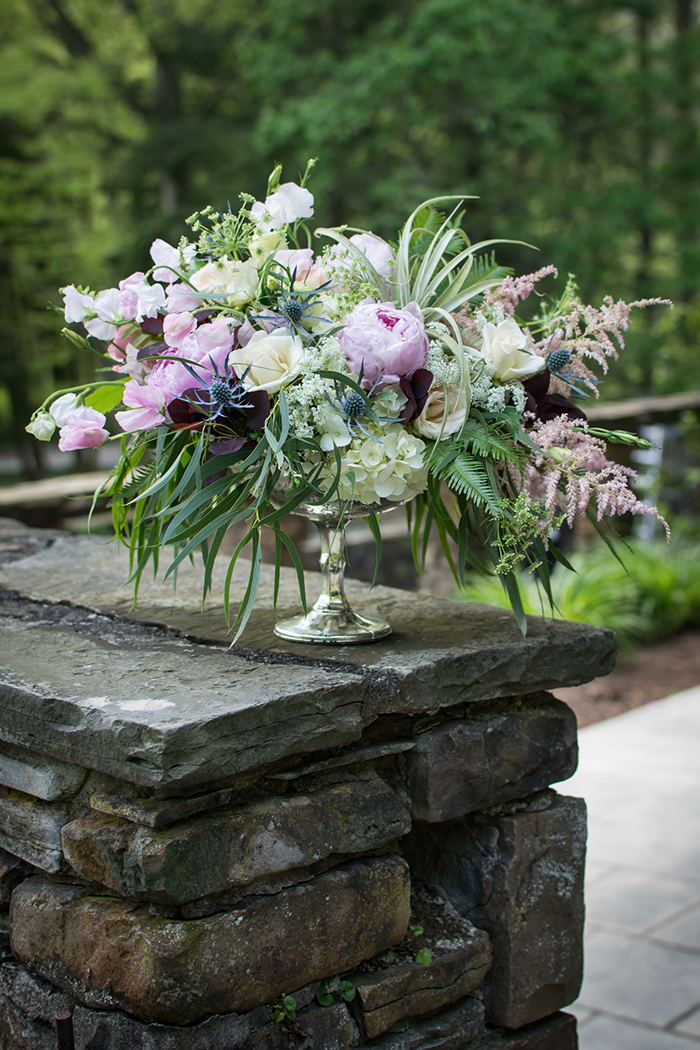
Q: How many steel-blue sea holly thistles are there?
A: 4